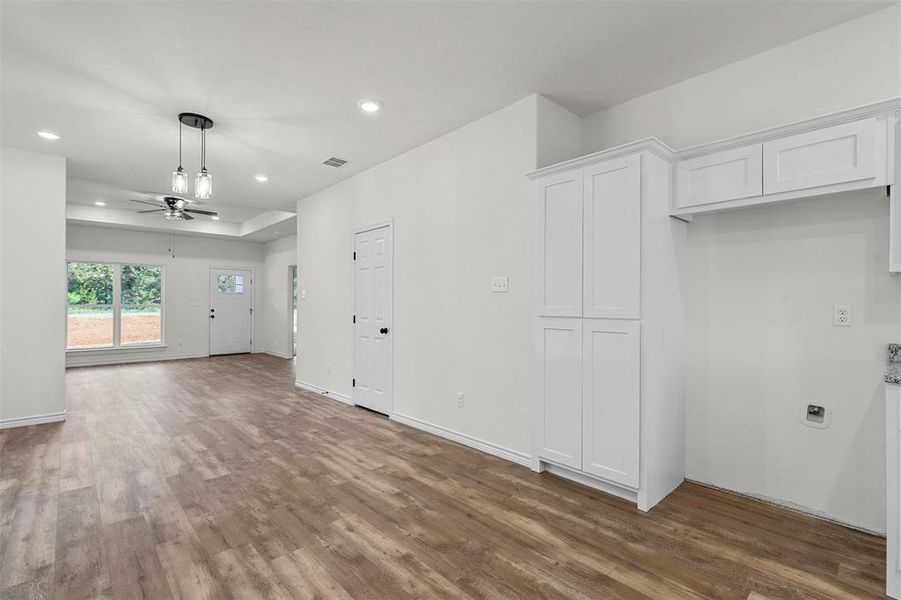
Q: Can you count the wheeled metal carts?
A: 0